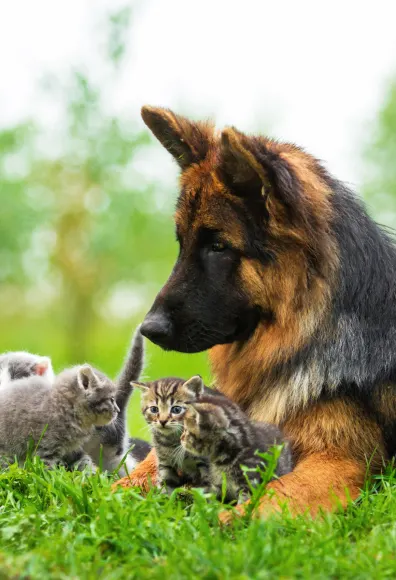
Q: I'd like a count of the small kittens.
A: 5